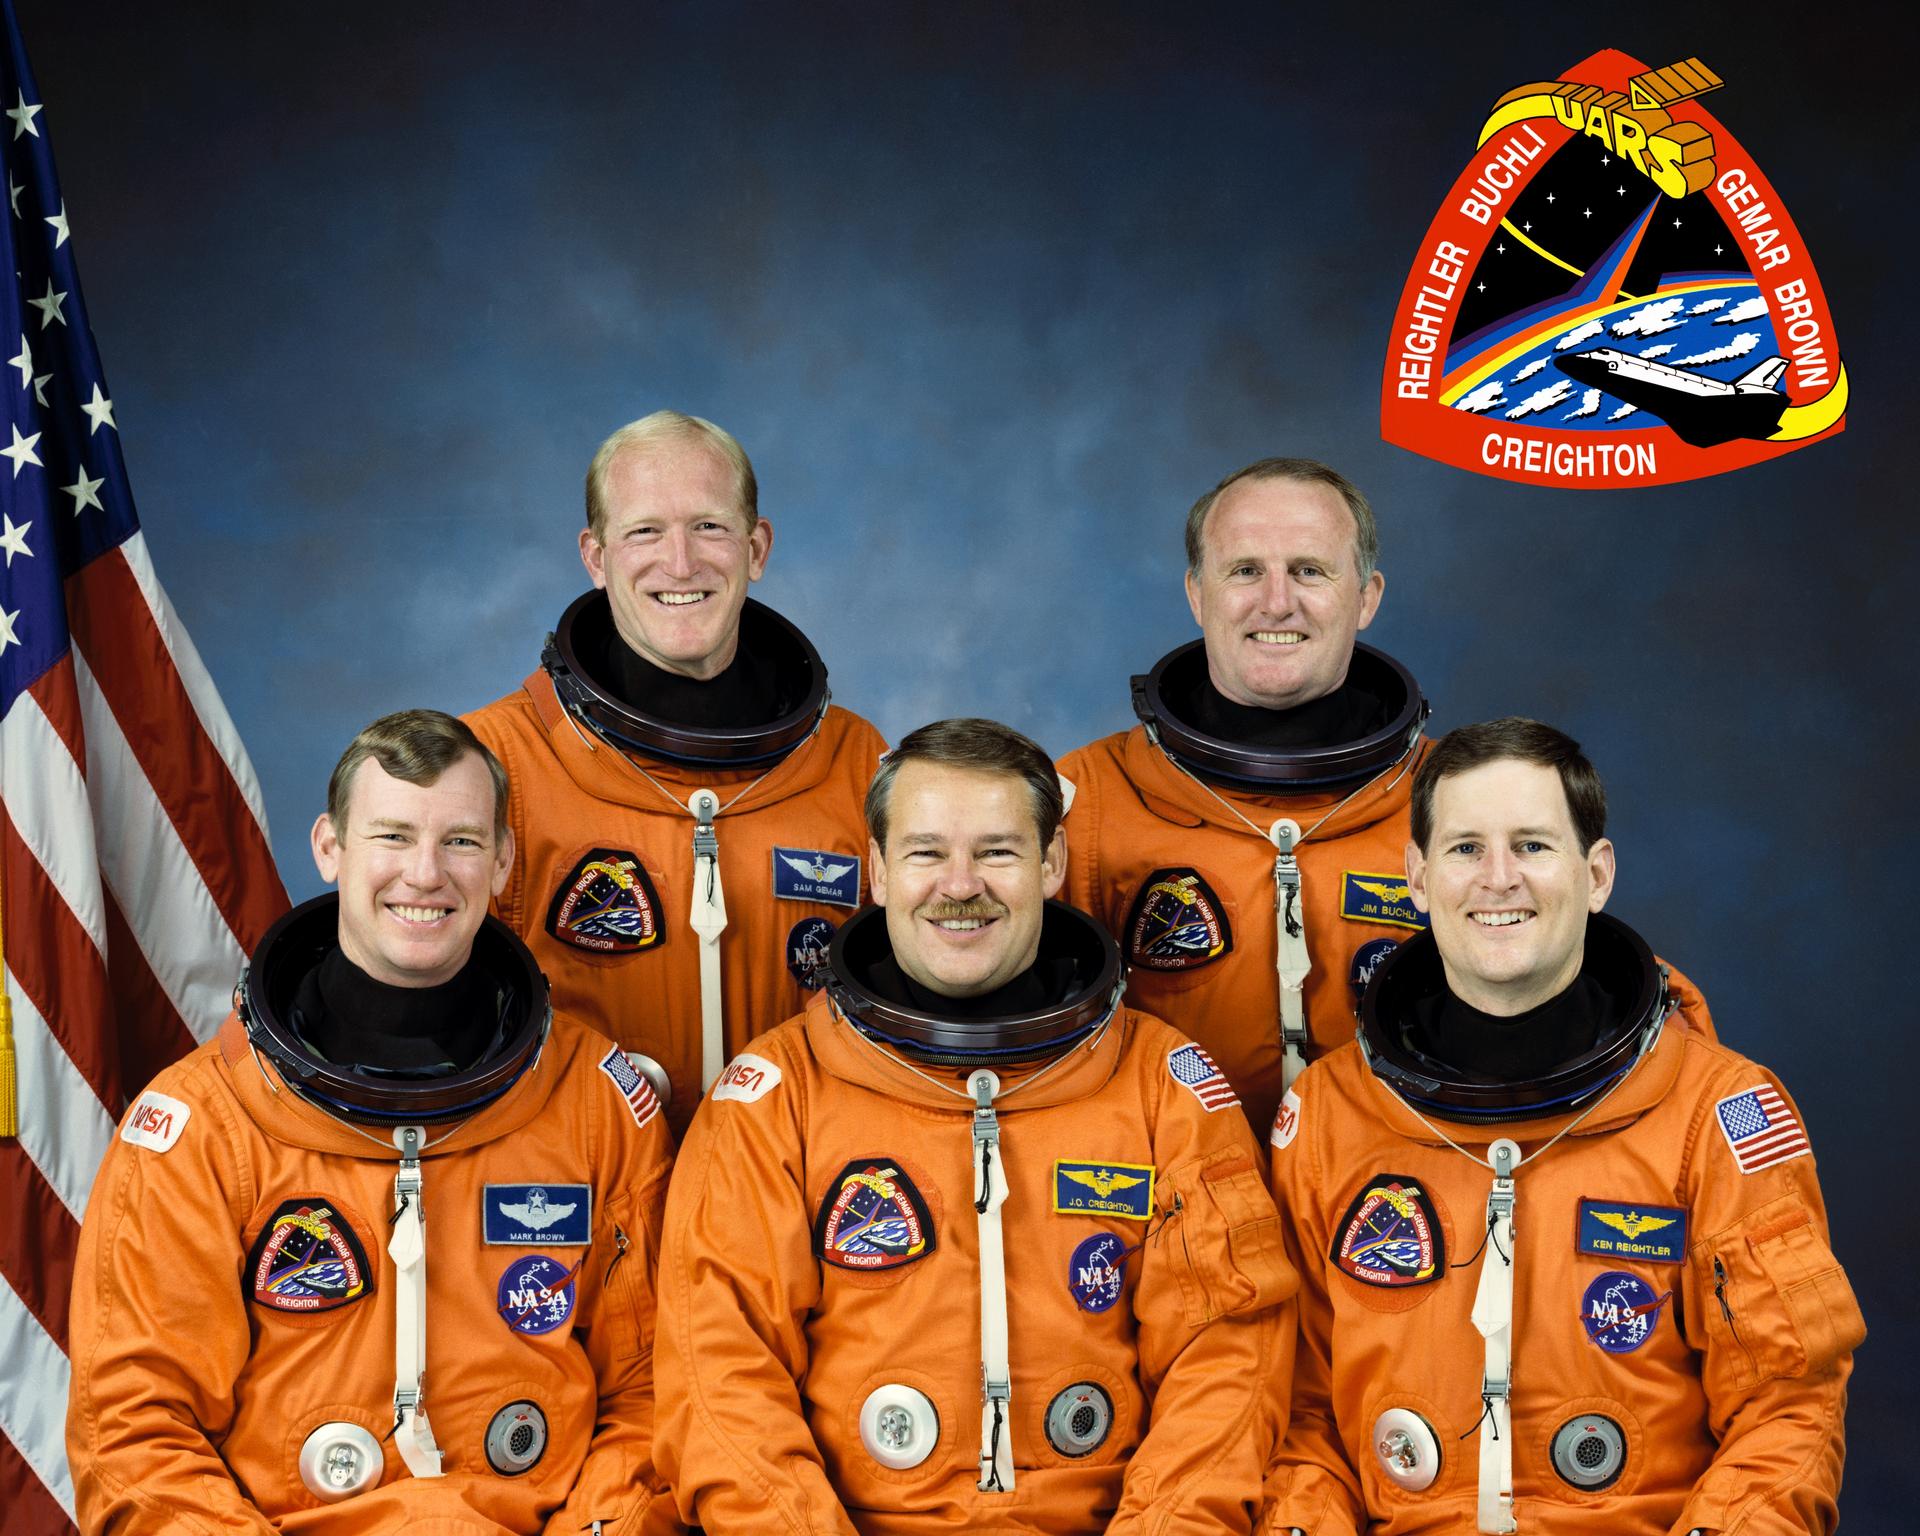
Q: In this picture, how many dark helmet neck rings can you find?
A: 5